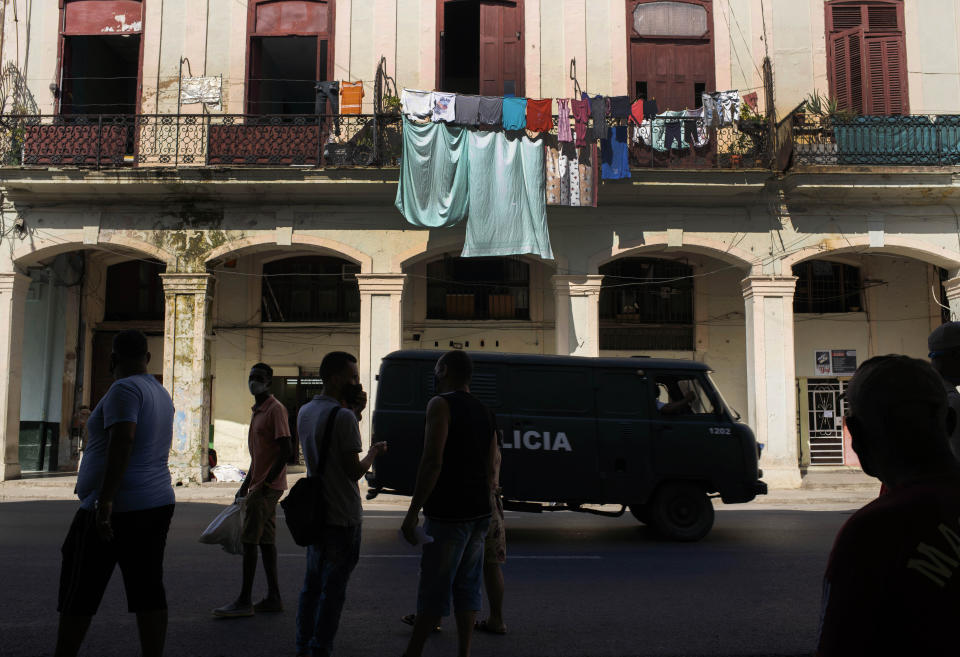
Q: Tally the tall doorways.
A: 5